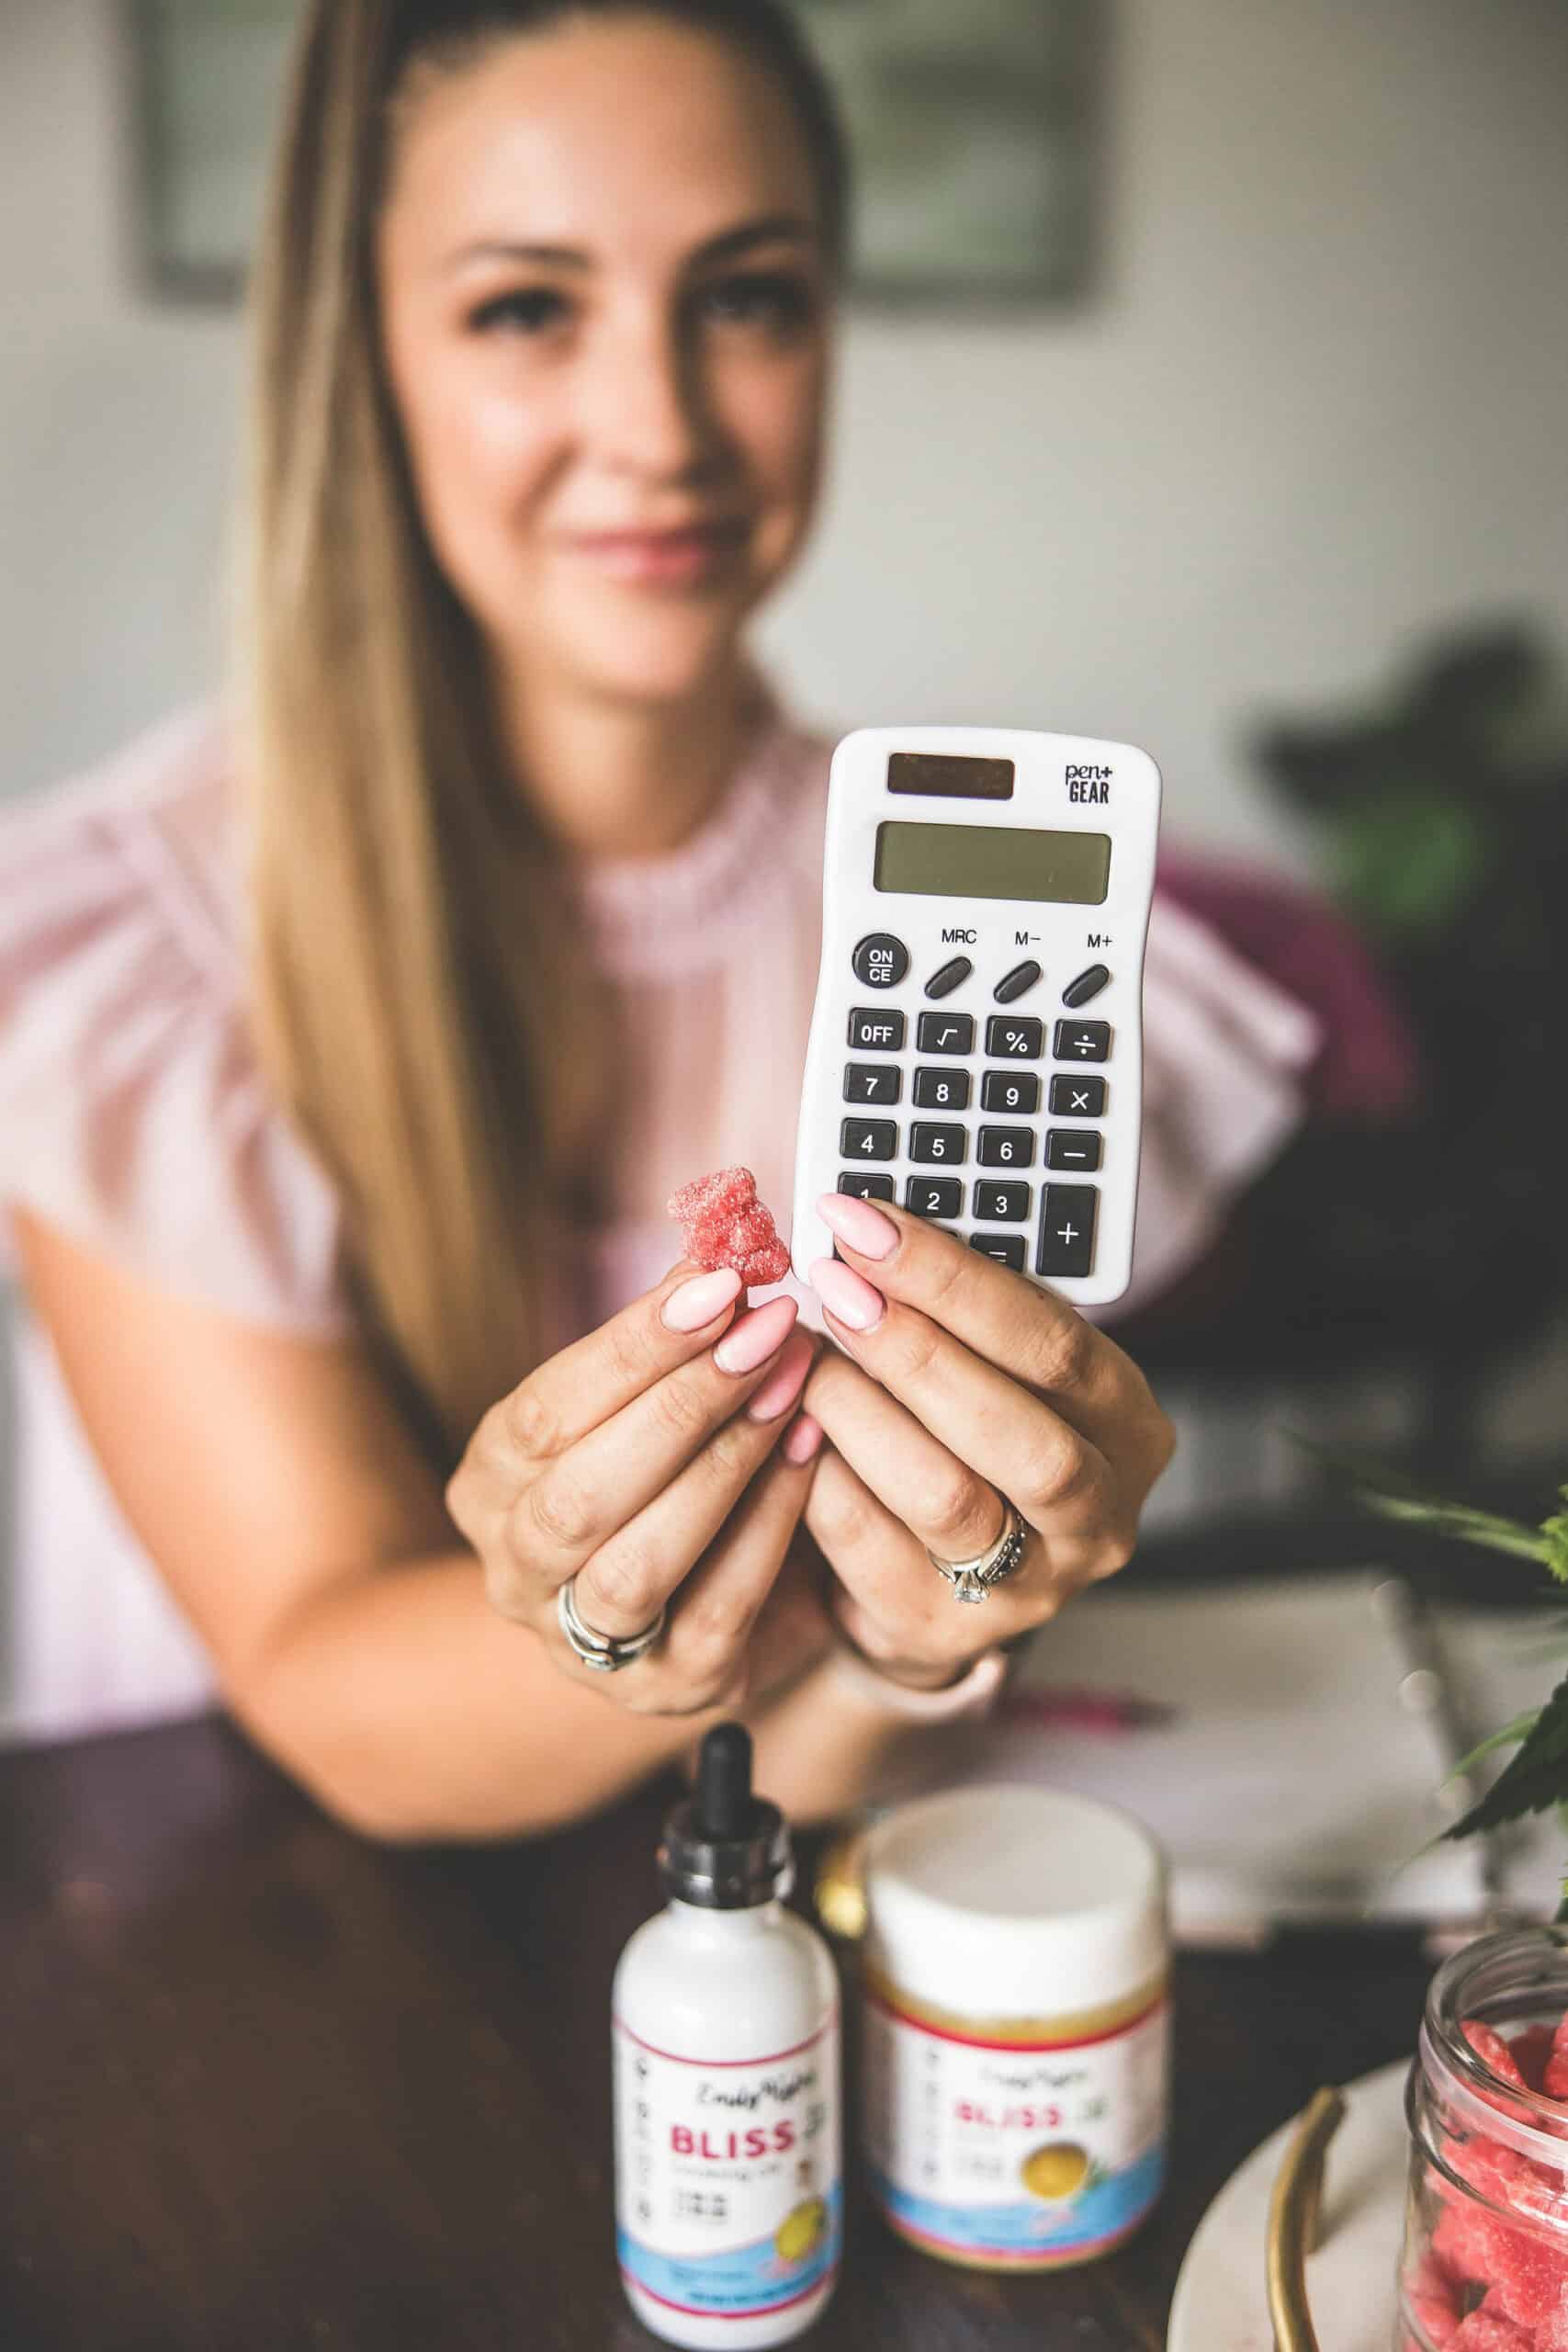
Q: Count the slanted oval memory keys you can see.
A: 3